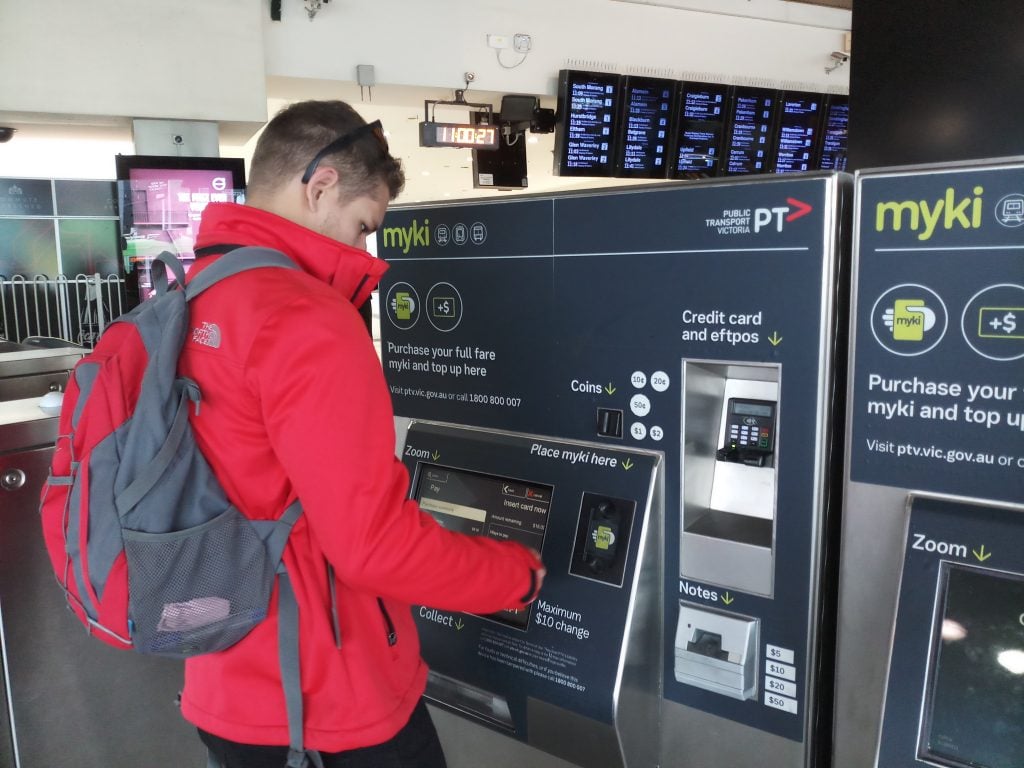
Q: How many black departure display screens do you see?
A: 6